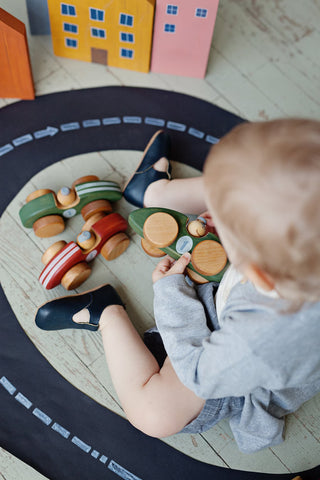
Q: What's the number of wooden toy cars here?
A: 3